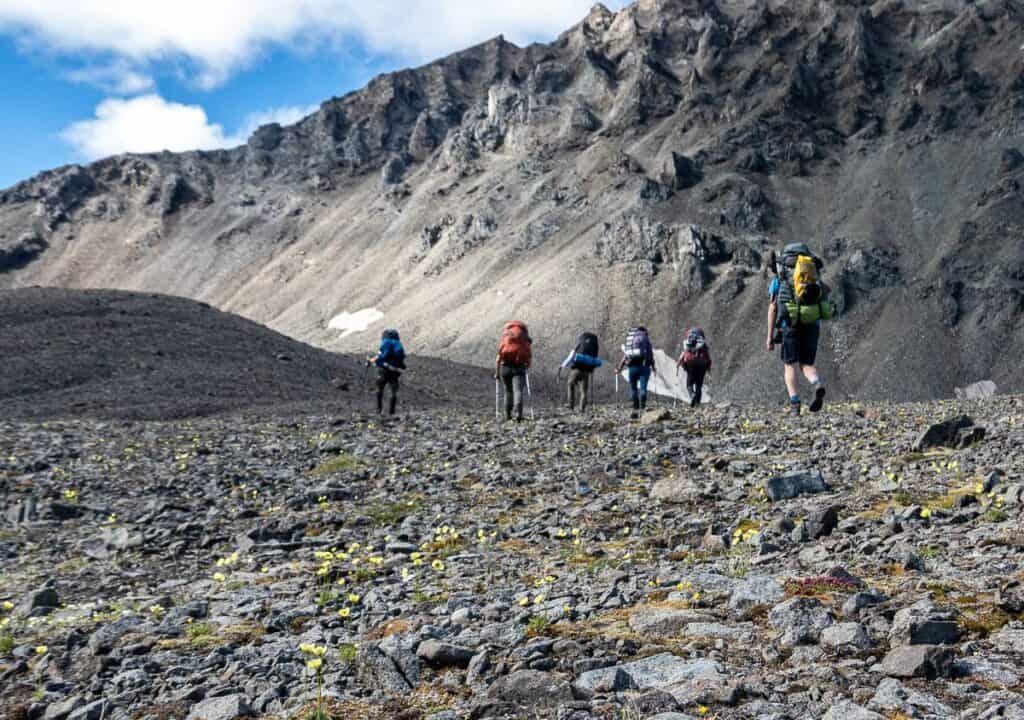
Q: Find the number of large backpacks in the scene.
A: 6